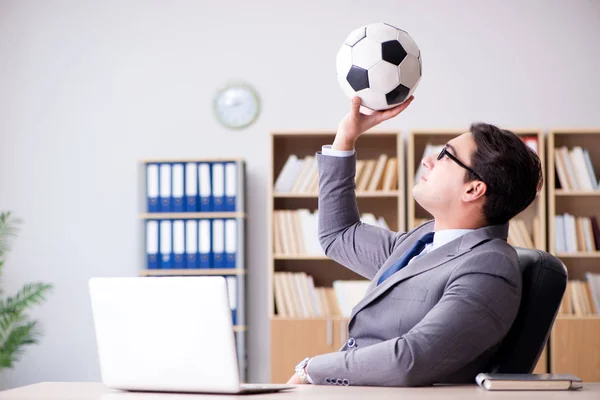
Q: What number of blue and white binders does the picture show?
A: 15